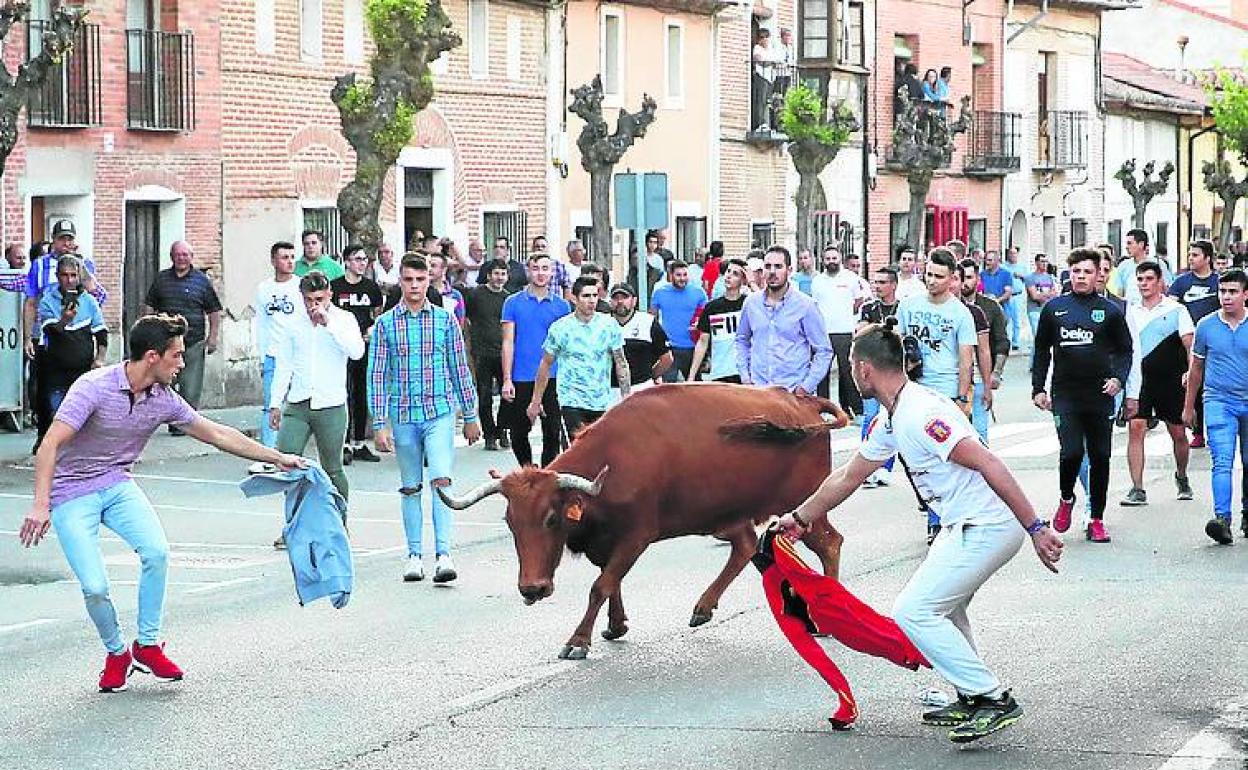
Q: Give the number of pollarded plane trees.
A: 7